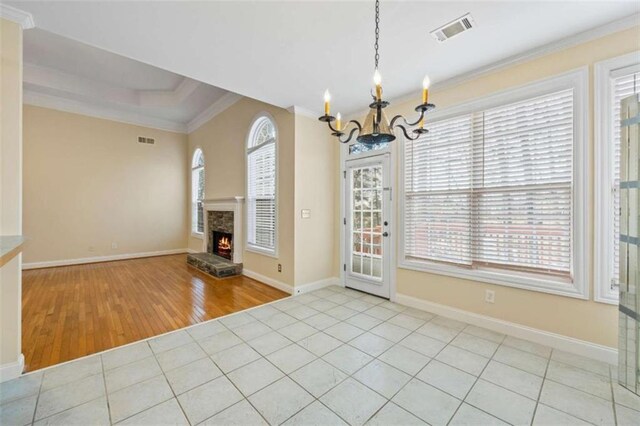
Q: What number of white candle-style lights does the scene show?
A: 5